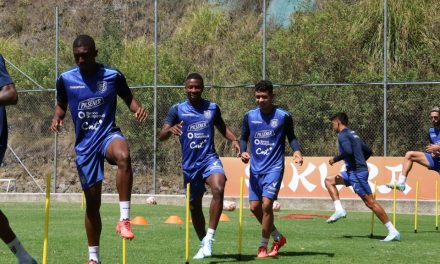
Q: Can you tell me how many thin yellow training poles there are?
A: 9